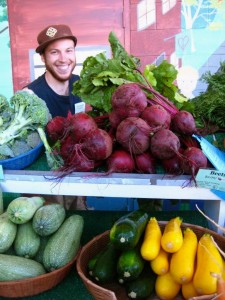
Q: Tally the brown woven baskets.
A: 2